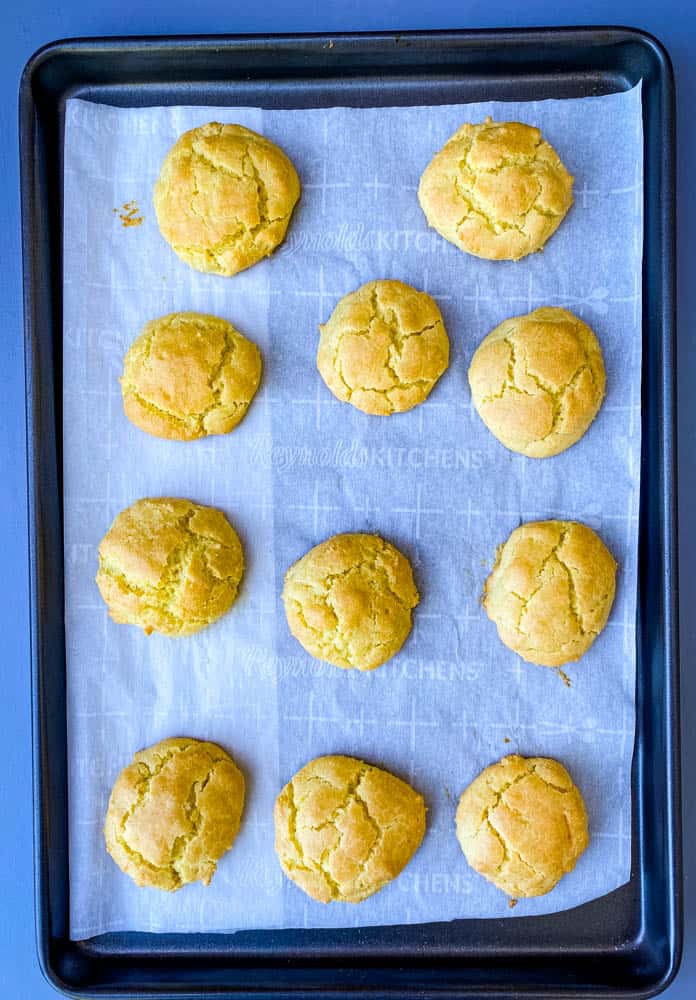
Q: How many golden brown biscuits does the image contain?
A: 11